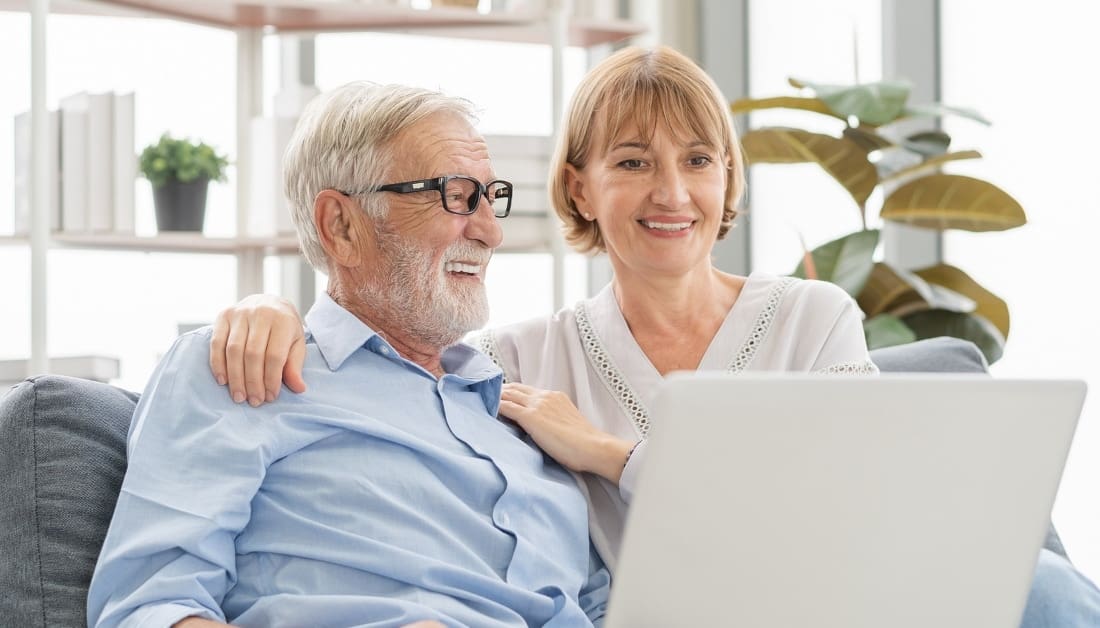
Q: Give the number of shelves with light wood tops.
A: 2